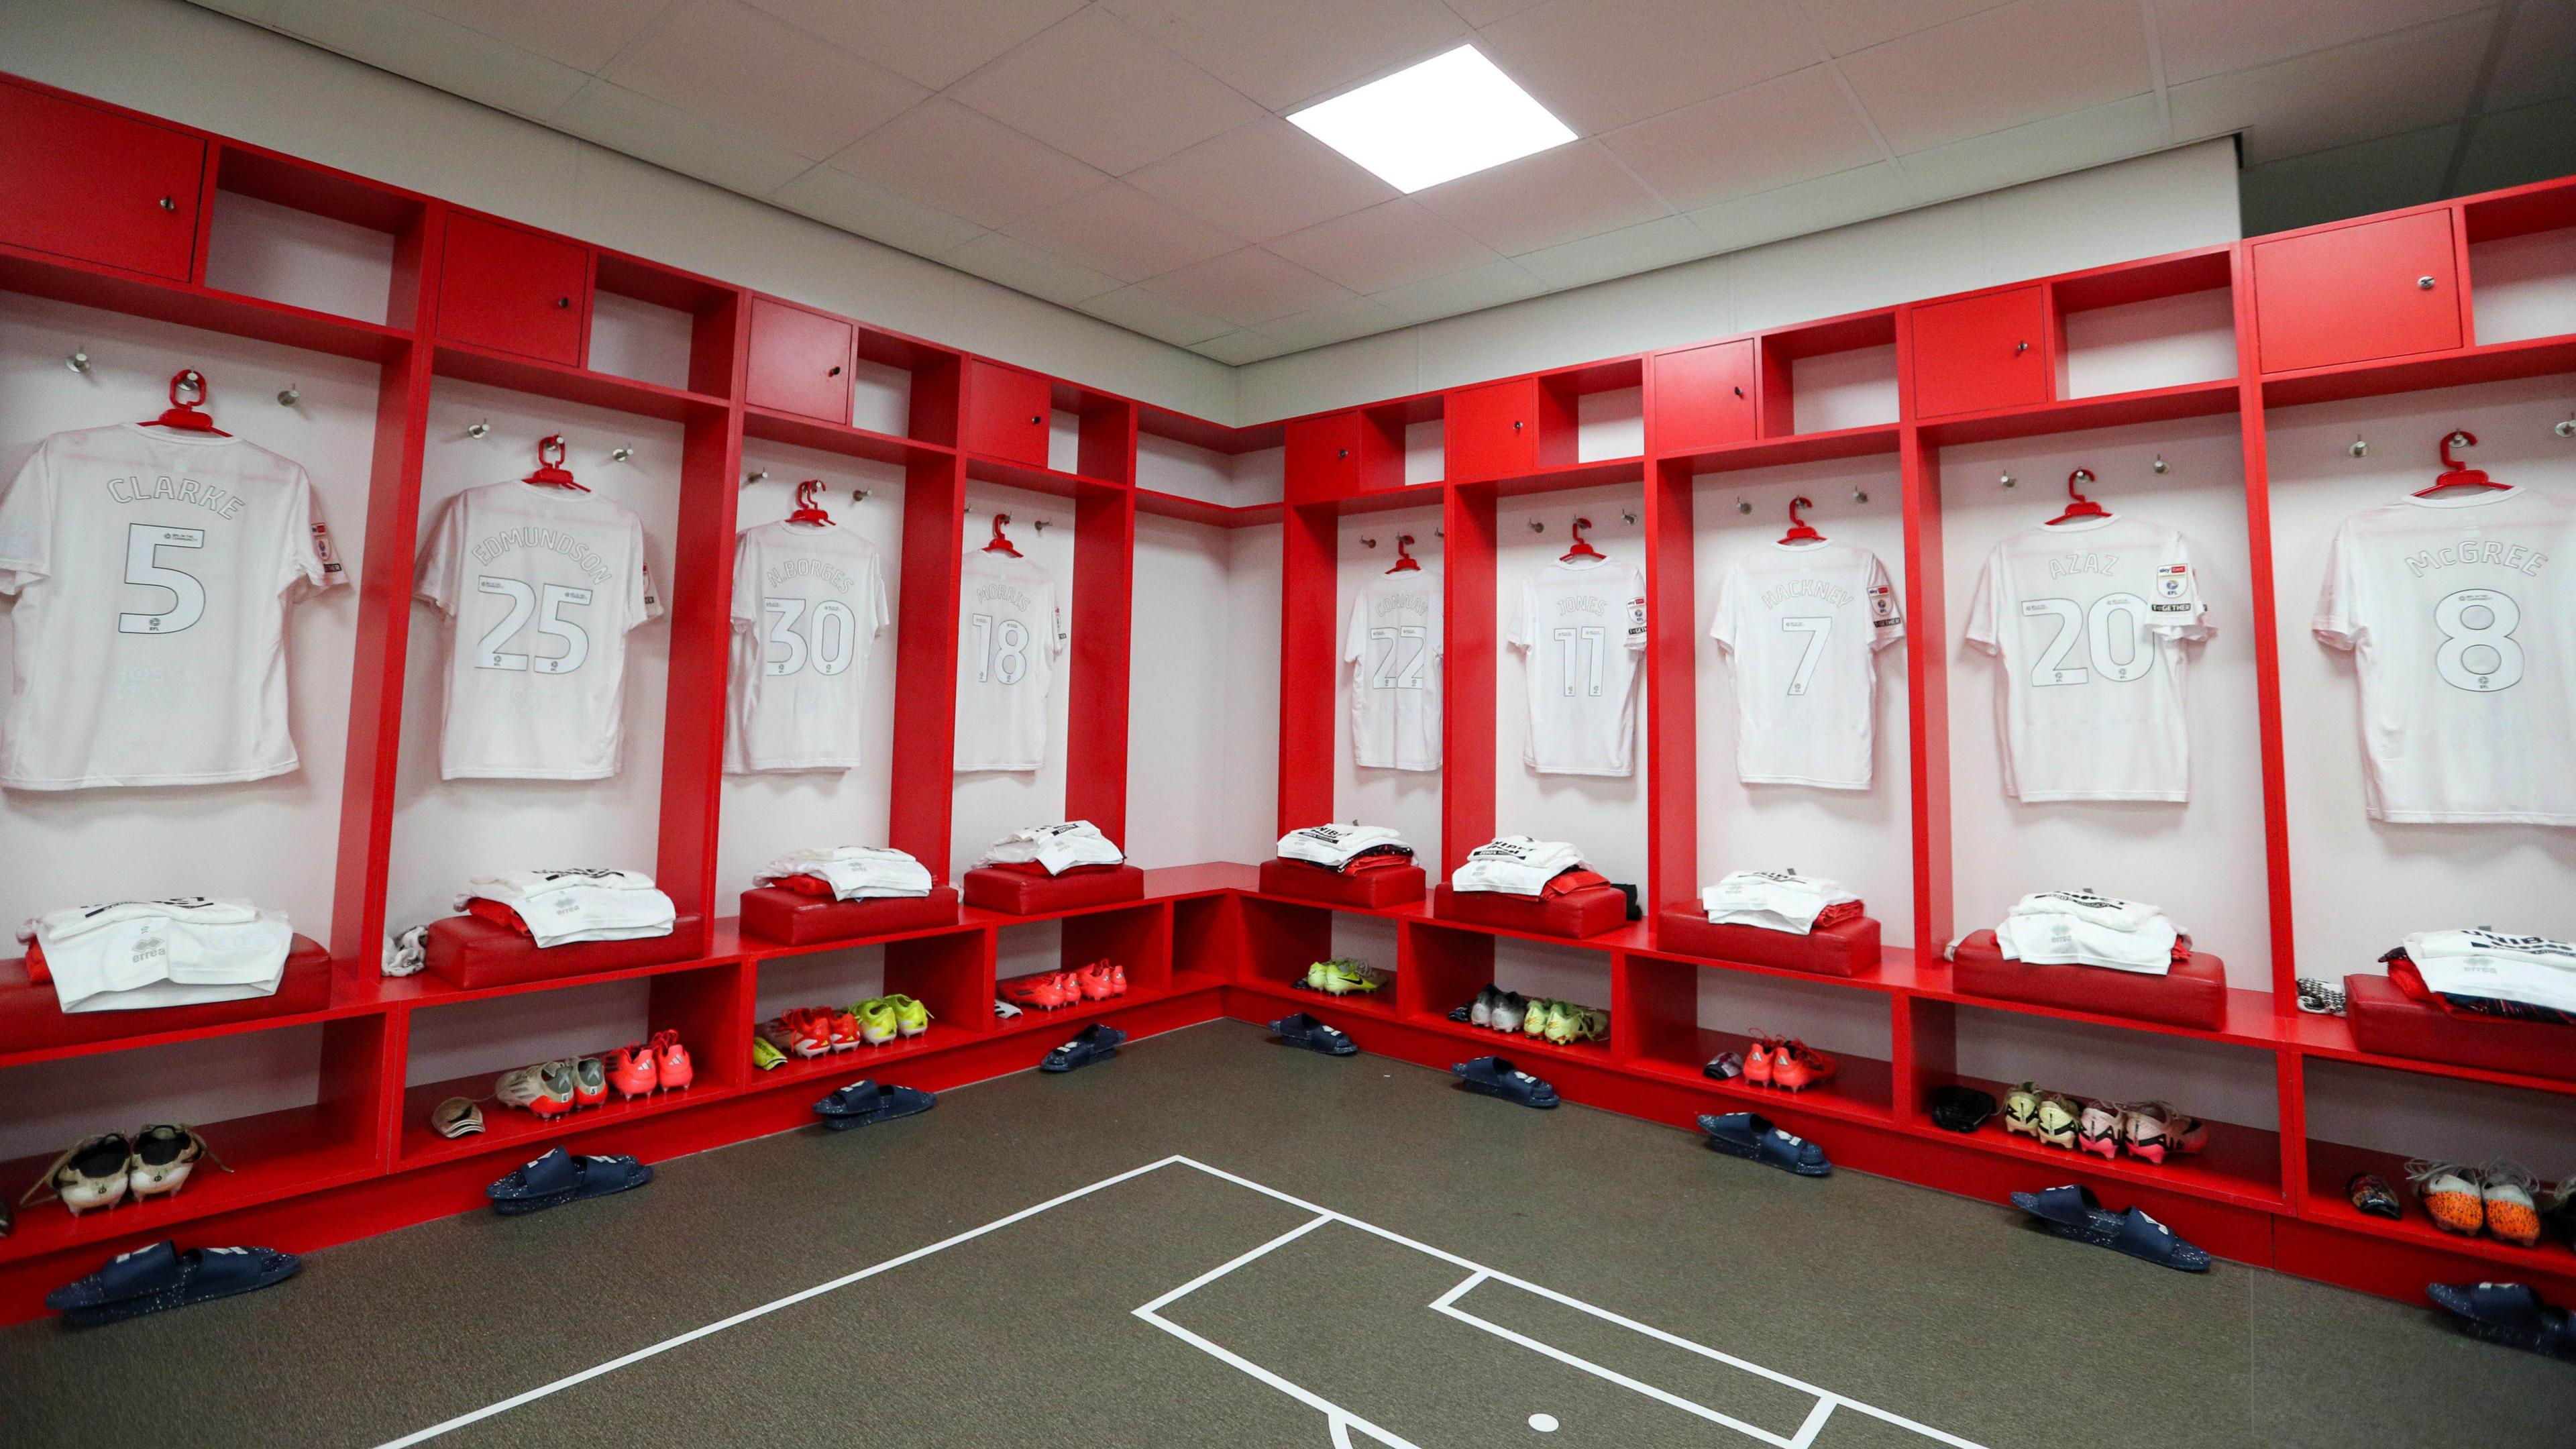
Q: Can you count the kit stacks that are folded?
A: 9